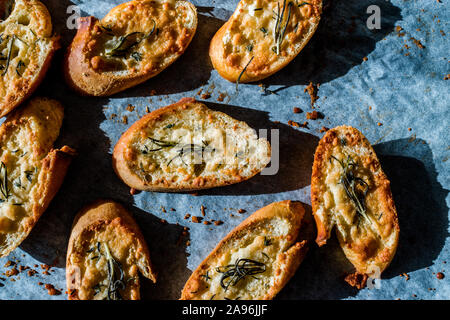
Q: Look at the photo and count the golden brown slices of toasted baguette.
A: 8